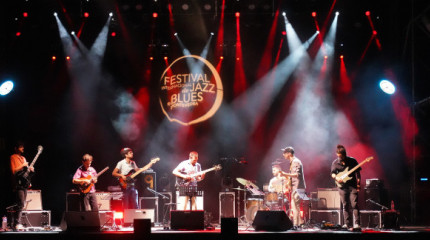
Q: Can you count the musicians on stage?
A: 7